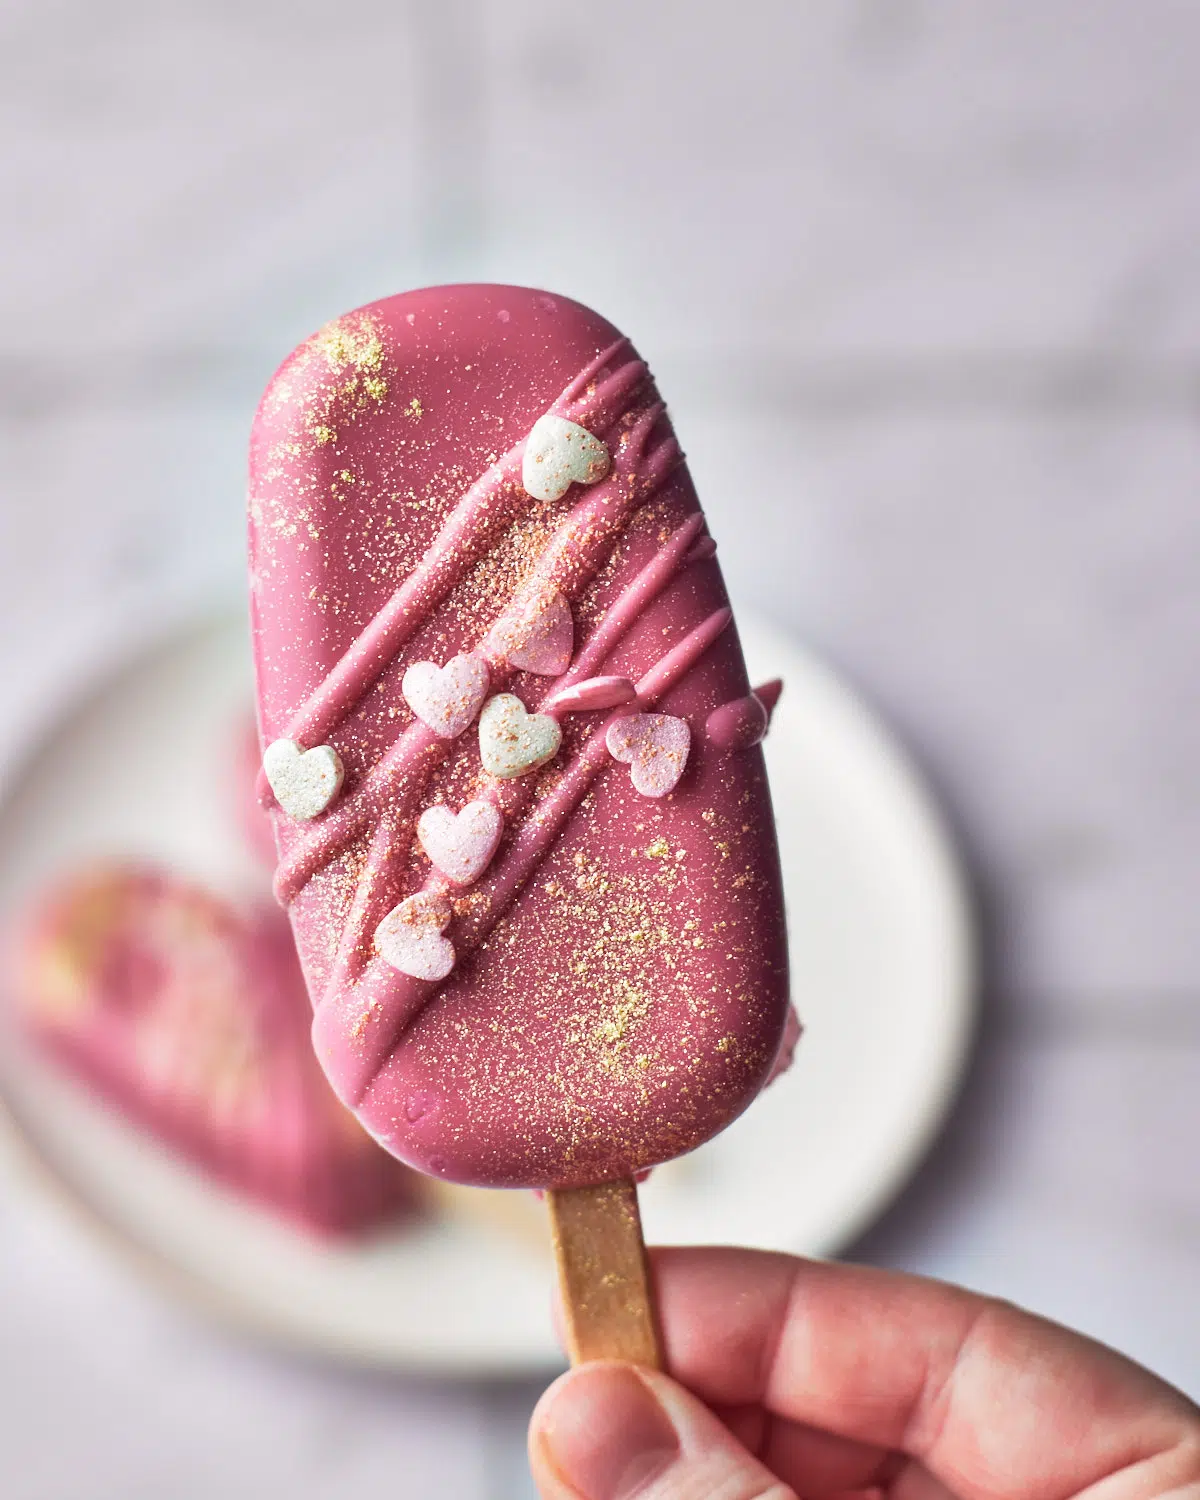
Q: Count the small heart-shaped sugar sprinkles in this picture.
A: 8